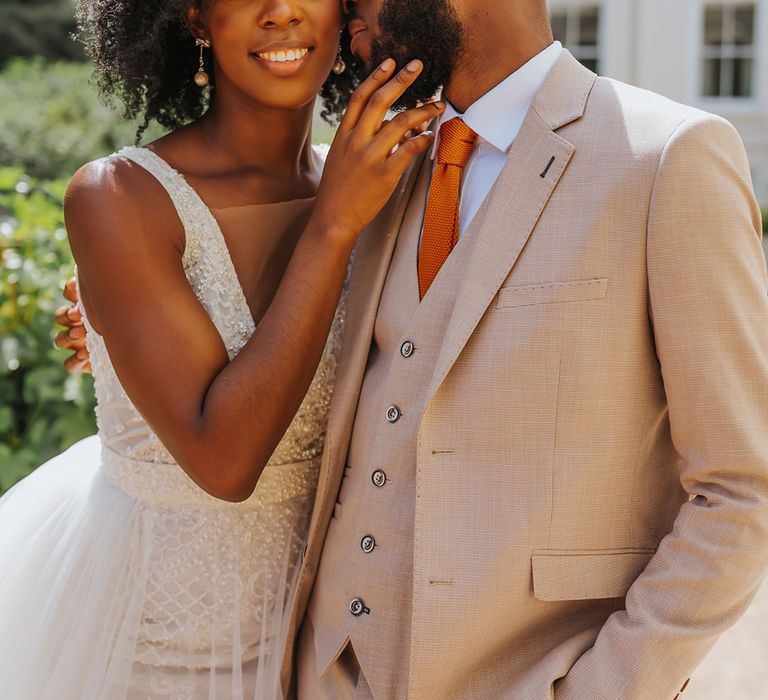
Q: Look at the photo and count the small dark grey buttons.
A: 5